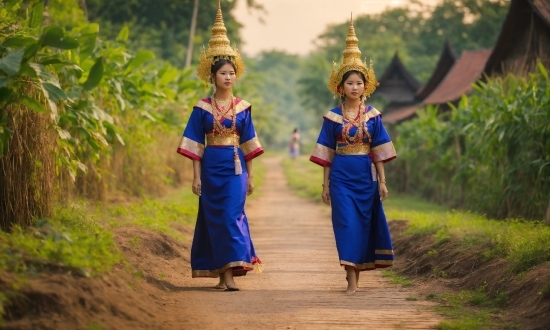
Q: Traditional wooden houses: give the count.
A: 3